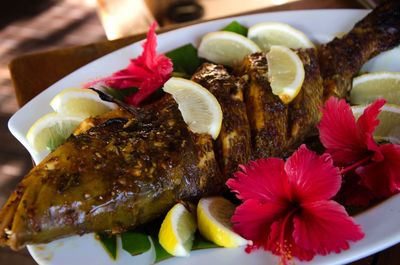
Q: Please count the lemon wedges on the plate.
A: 10